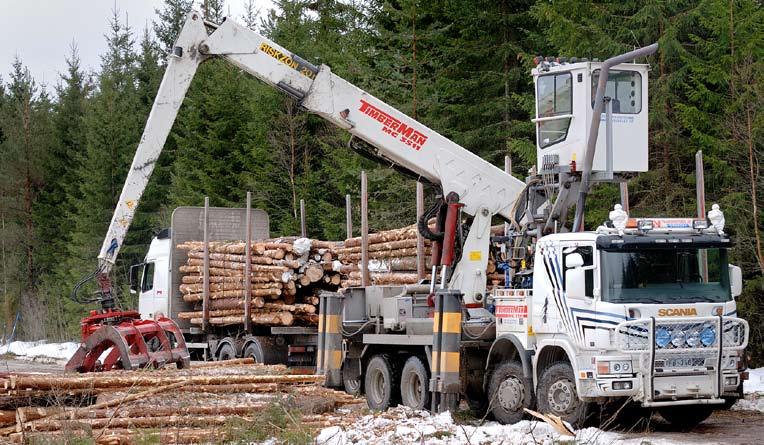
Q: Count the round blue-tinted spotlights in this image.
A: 4